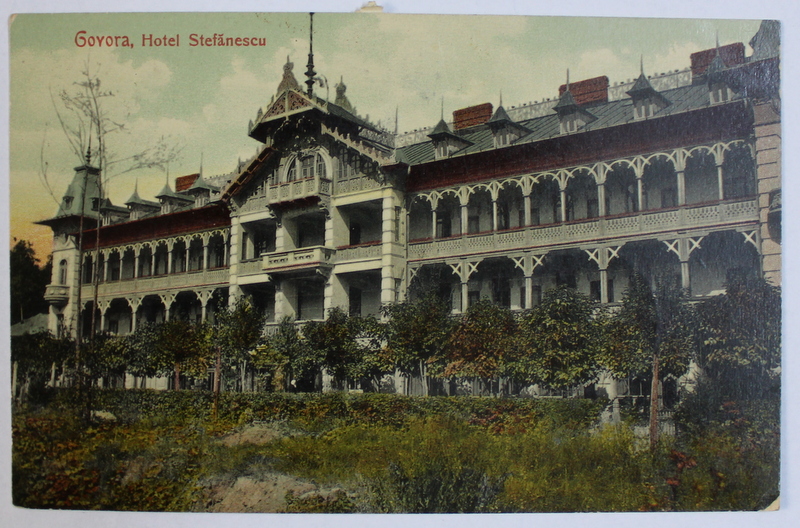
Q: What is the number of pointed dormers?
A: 9